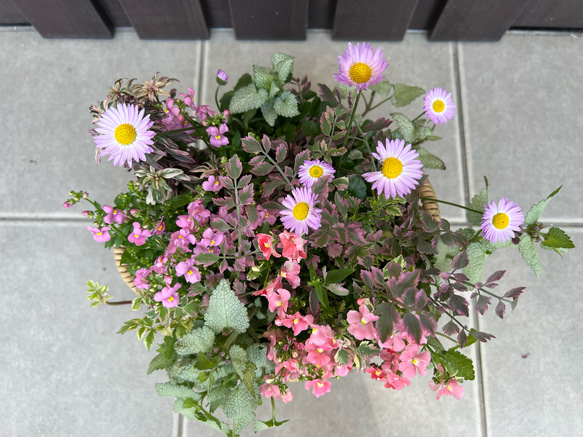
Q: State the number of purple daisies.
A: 7